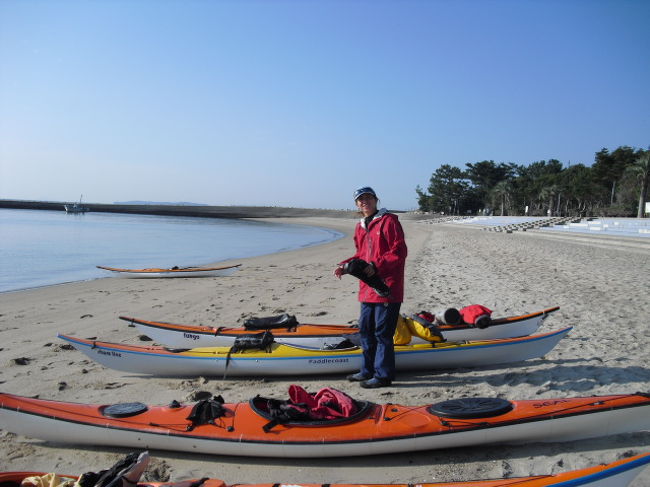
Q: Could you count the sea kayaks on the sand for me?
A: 5